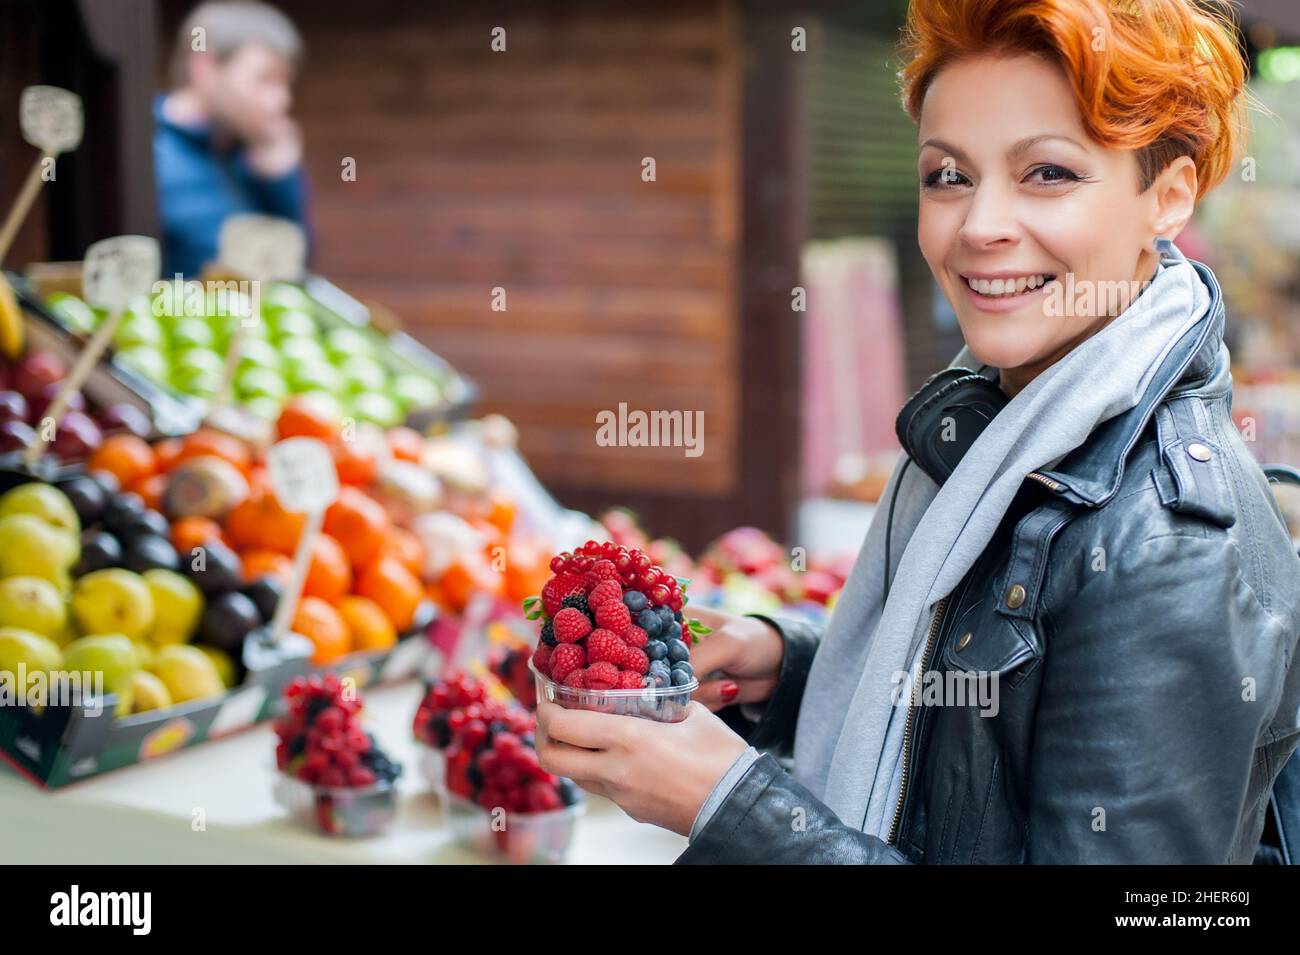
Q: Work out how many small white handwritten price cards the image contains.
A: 4